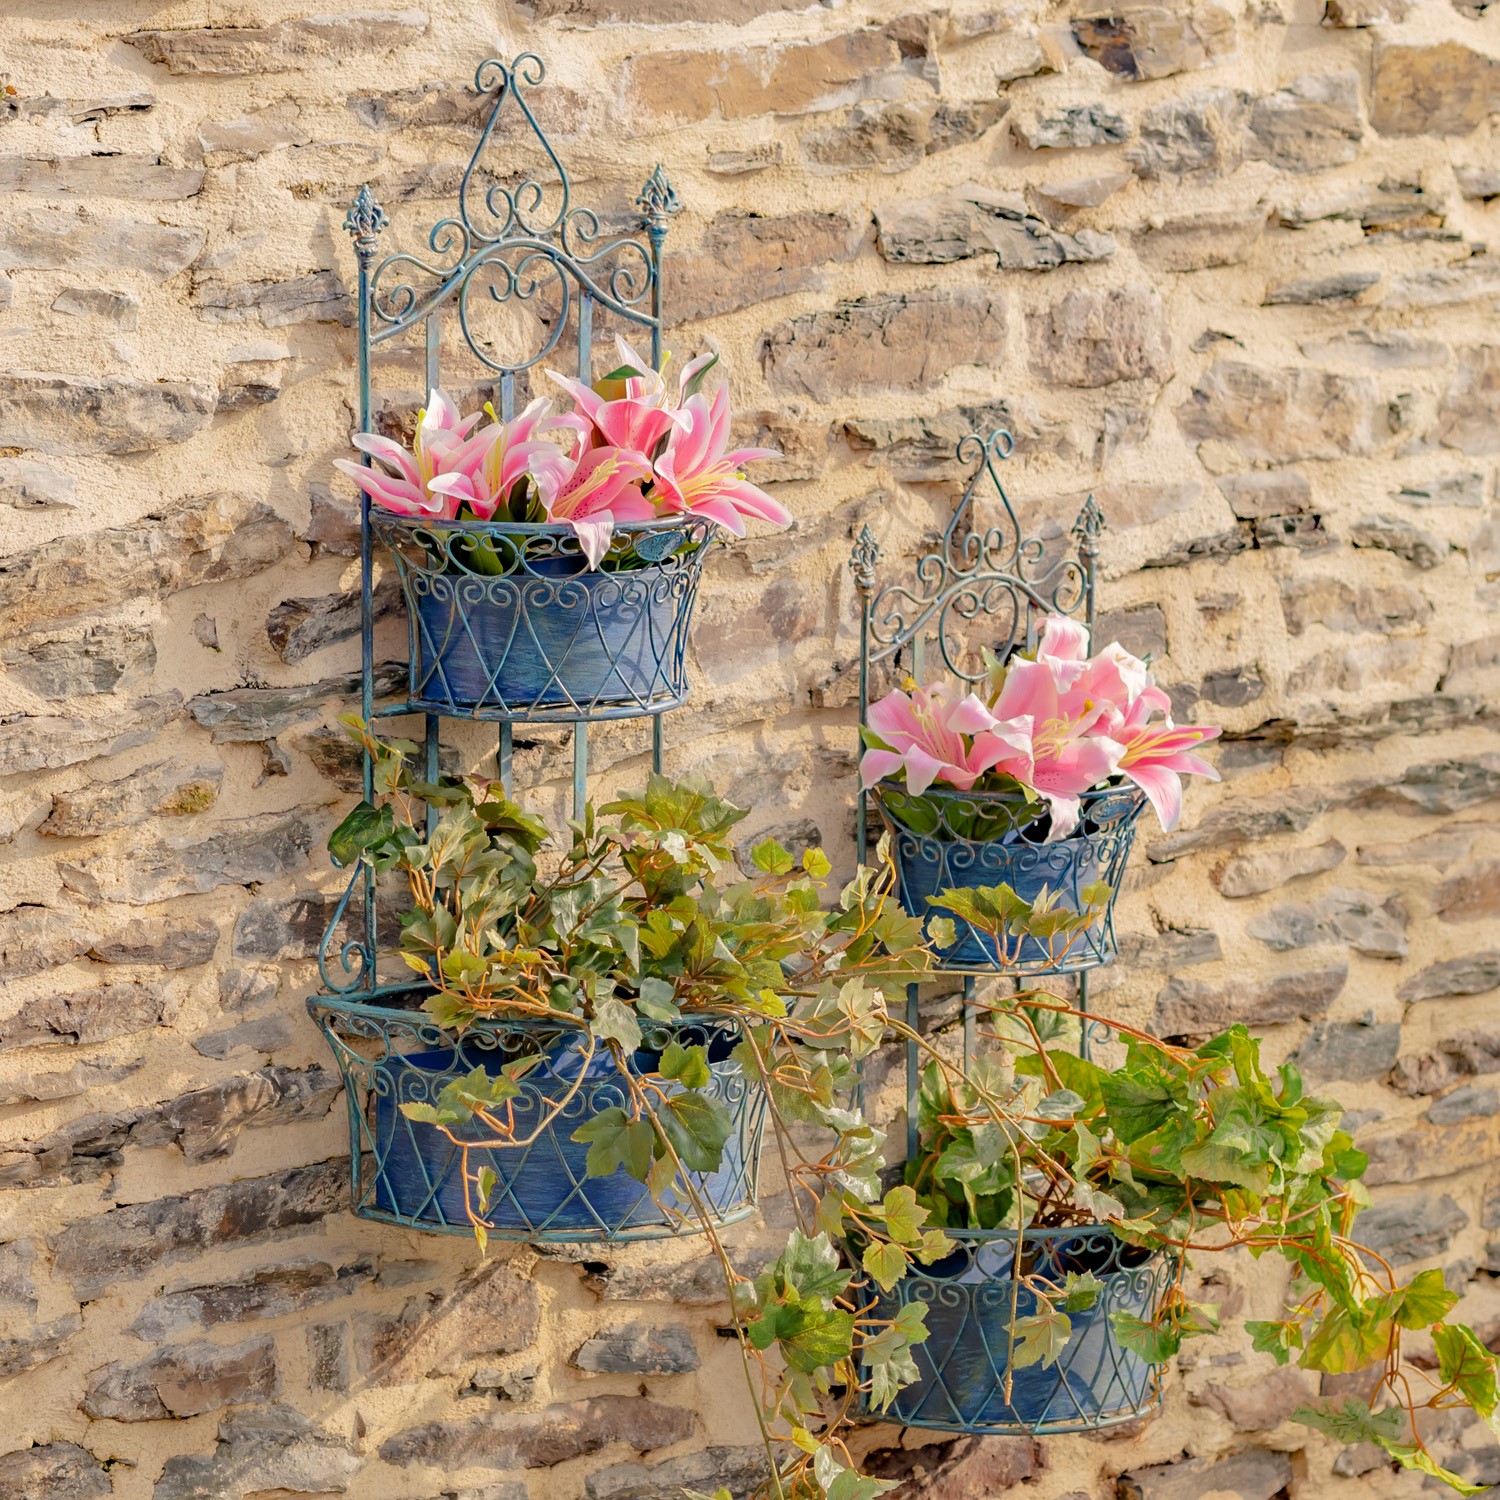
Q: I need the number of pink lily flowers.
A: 9